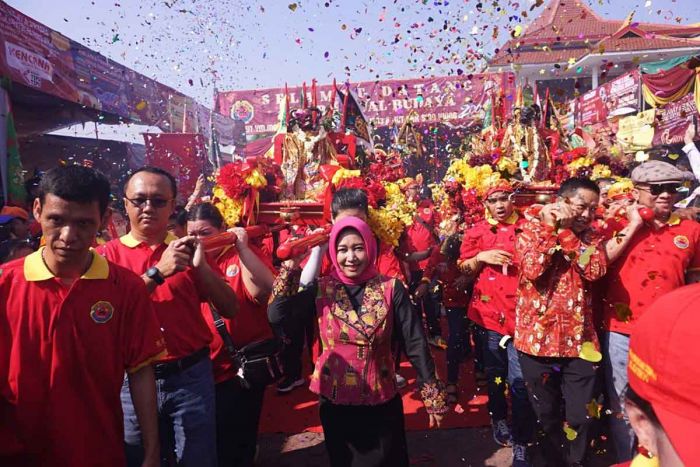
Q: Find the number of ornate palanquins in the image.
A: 2